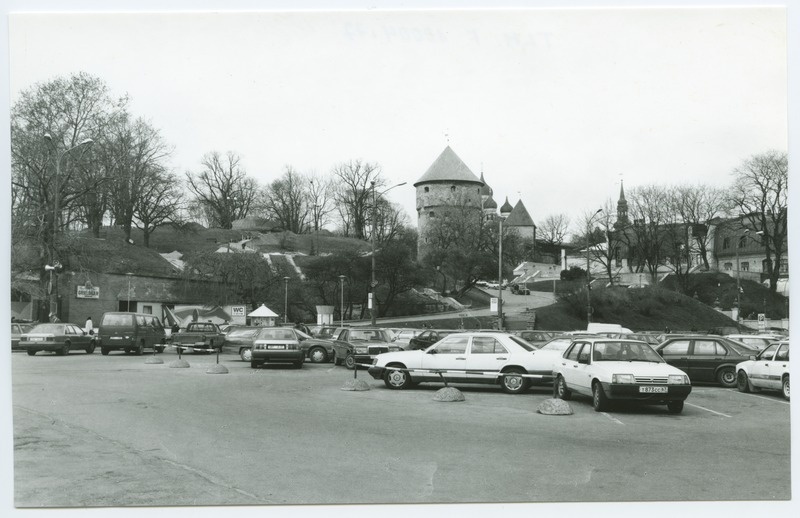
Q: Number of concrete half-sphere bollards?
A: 6